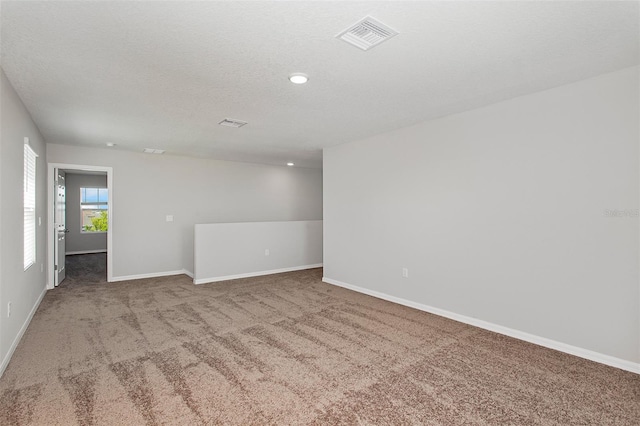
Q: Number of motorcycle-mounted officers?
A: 0